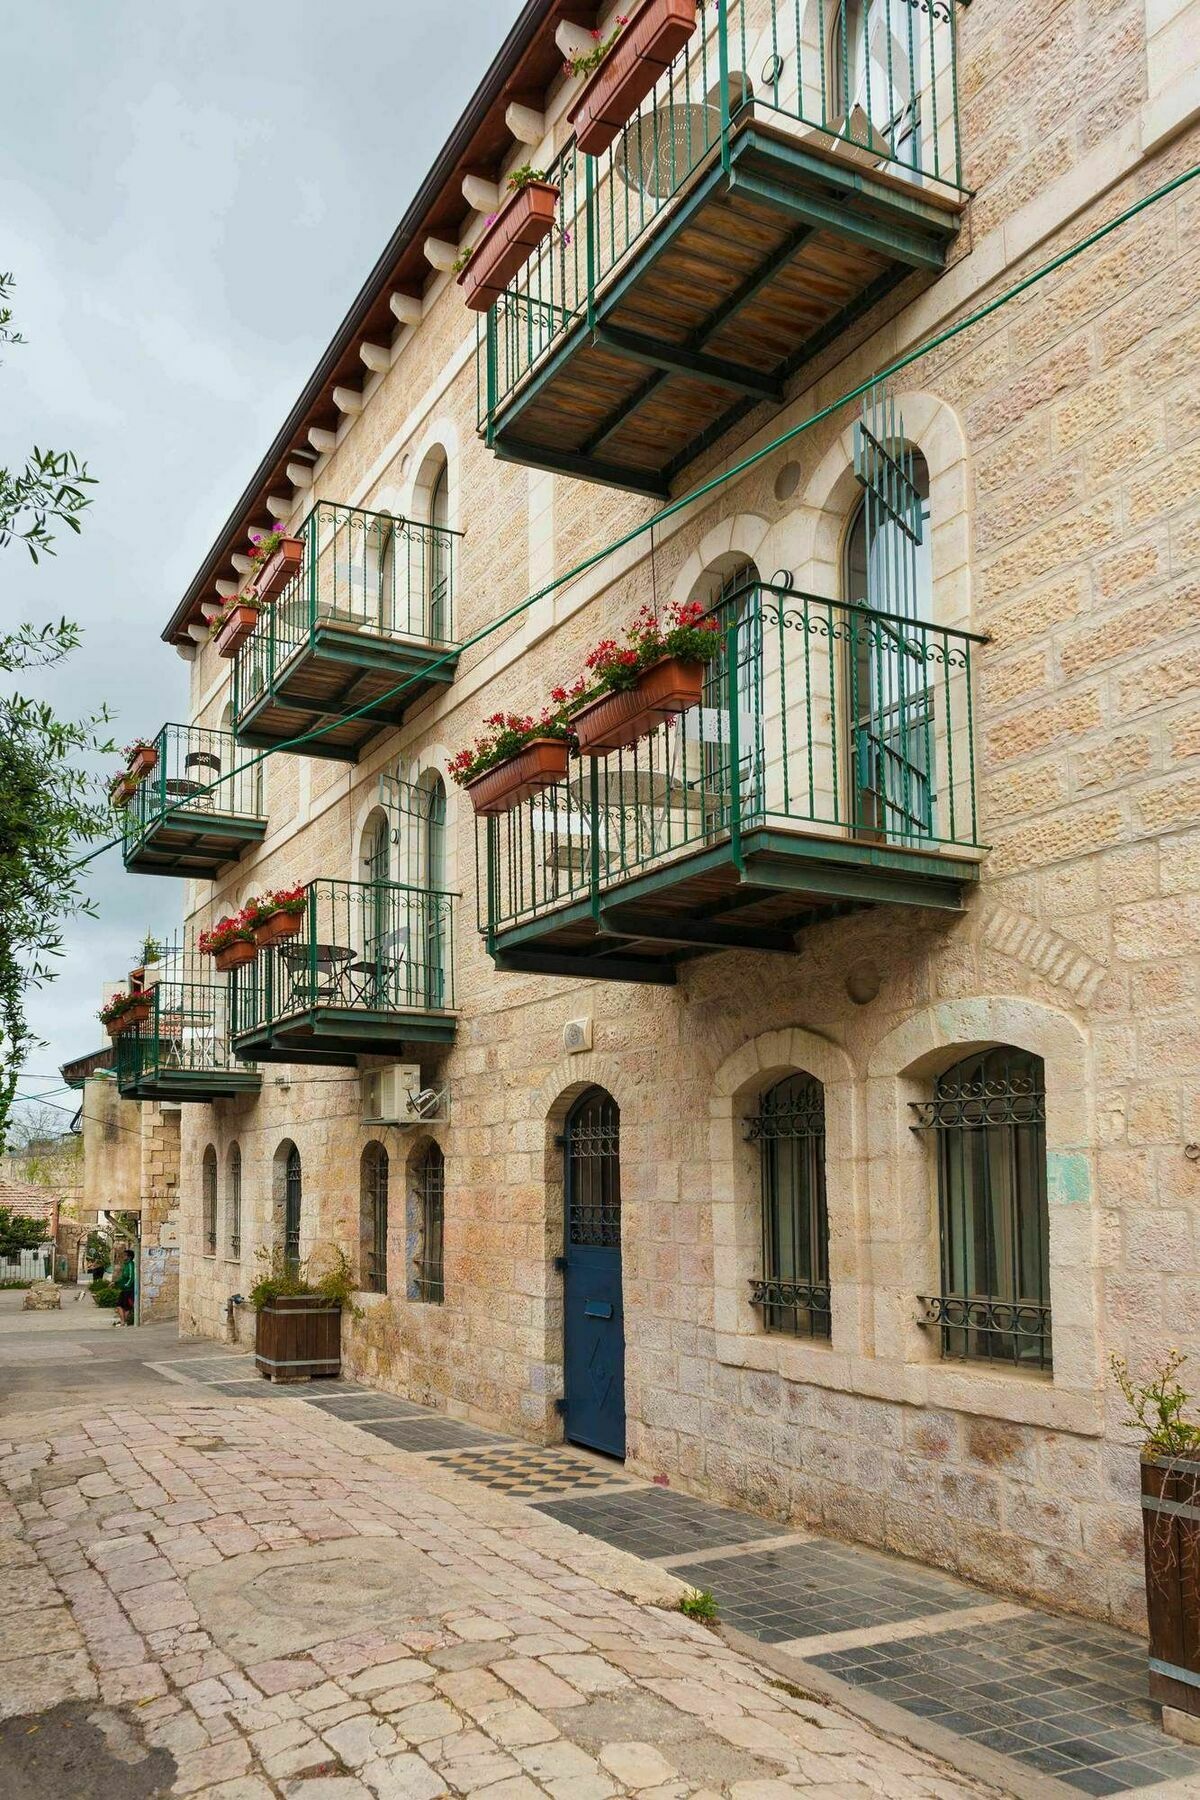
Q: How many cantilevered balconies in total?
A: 6